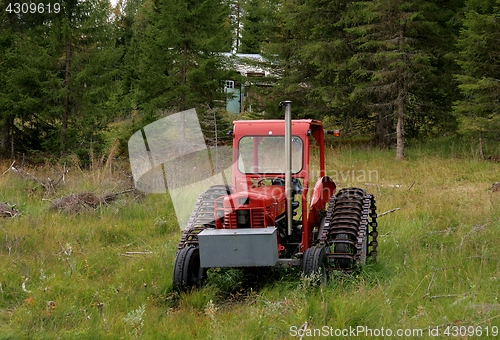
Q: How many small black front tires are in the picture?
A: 2